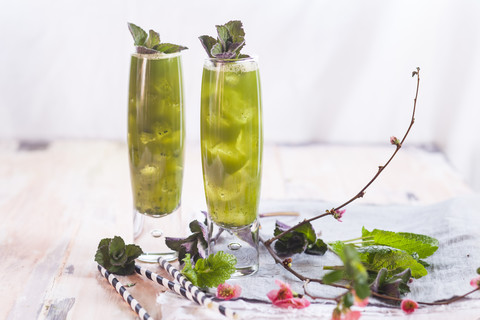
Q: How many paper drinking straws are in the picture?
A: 3